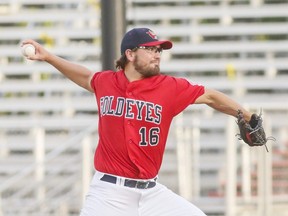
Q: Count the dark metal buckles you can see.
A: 1